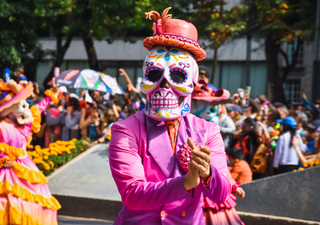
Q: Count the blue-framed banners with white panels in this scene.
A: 0